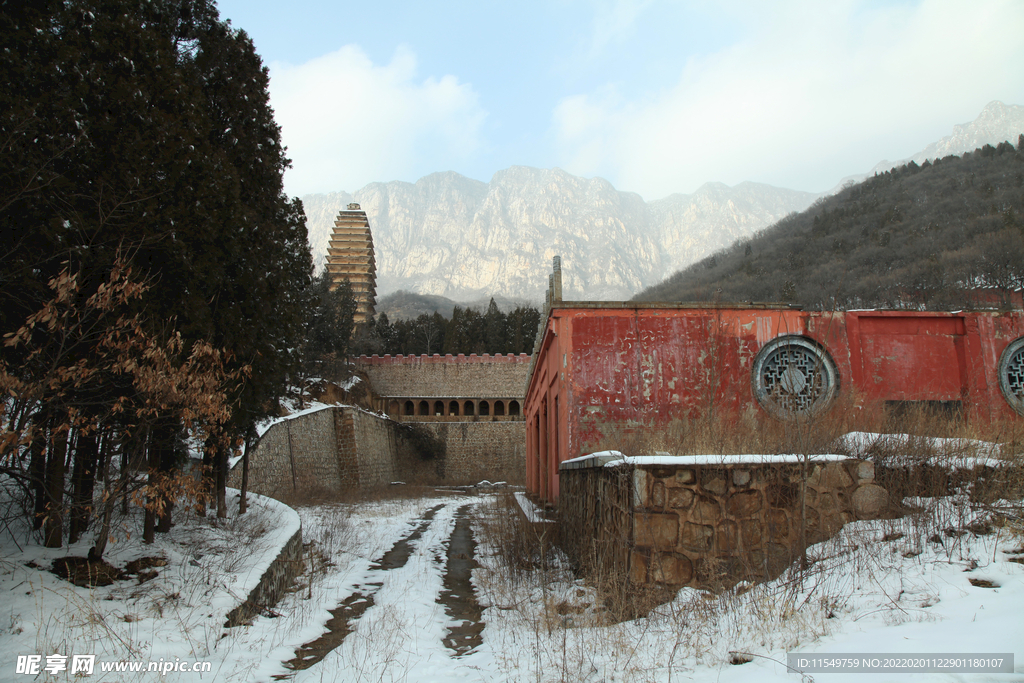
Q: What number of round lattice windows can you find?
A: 2